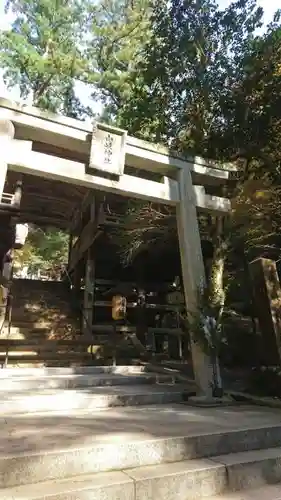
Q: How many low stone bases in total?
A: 1